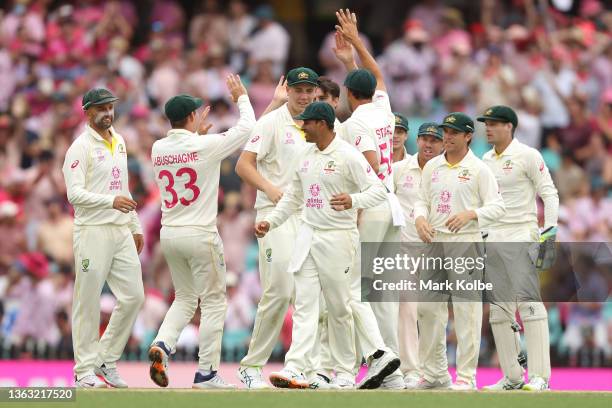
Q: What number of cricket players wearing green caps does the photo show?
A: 9